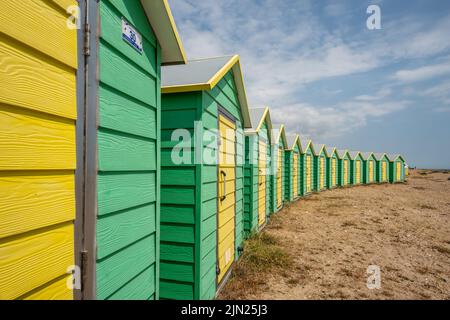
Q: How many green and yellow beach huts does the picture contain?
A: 13